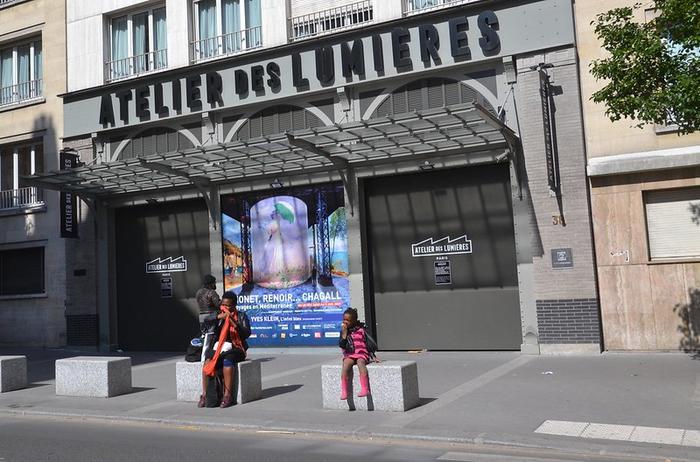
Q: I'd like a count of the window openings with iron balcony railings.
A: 6